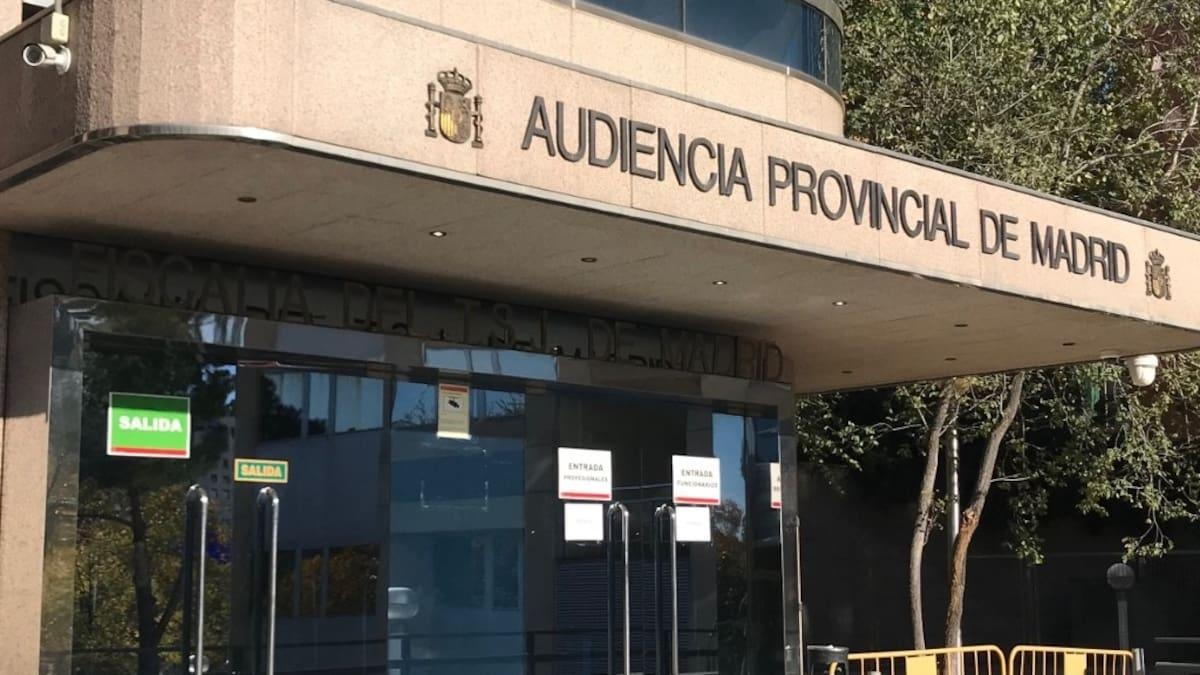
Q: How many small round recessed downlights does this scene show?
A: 9